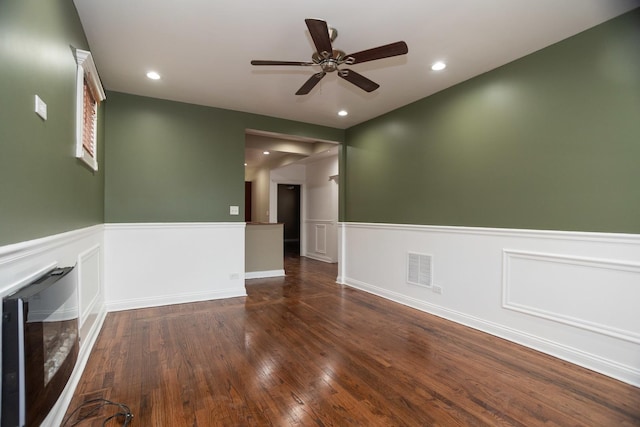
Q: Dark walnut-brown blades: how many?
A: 5